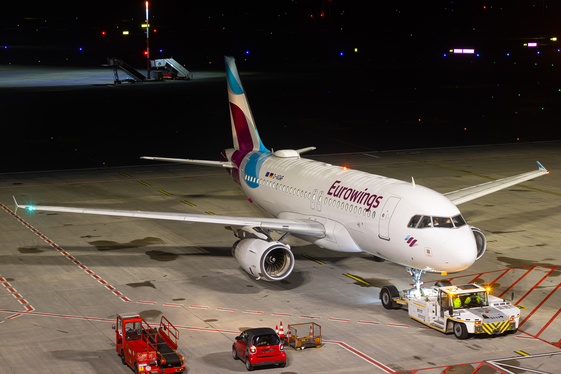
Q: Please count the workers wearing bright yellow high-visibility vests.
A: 2